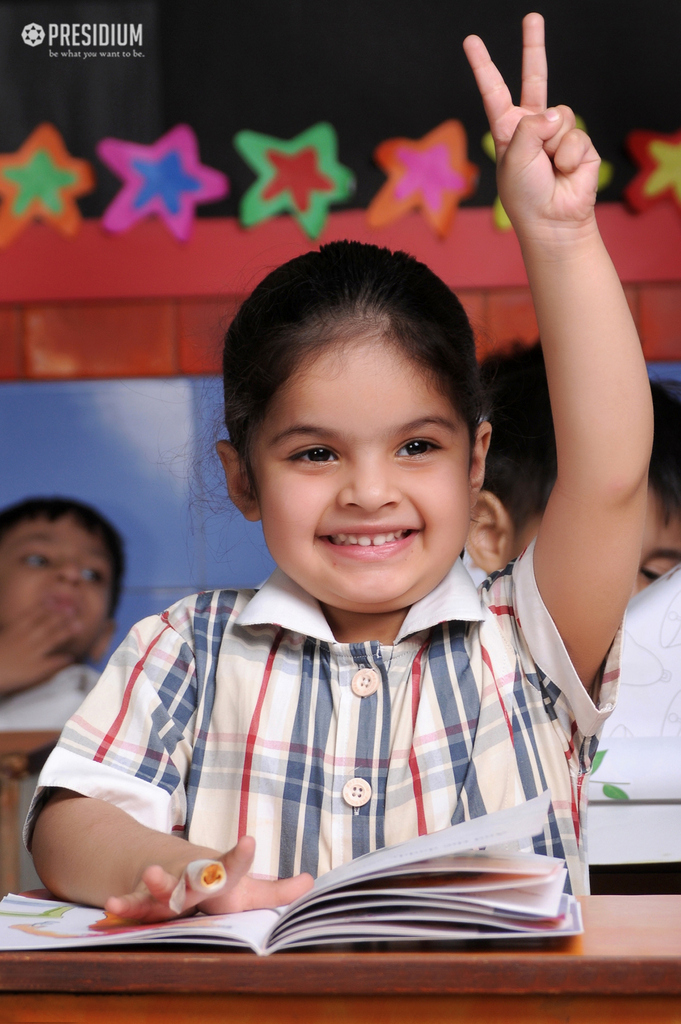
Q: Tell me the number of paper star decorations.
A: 6